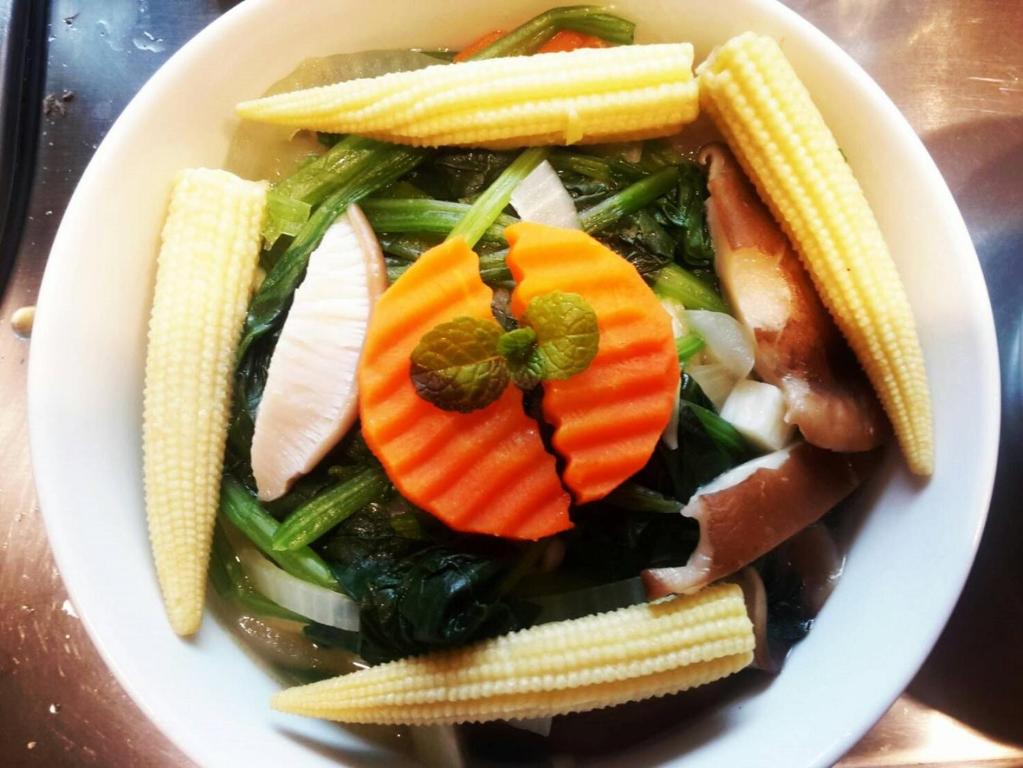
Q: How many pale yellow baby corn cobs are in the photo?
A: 4